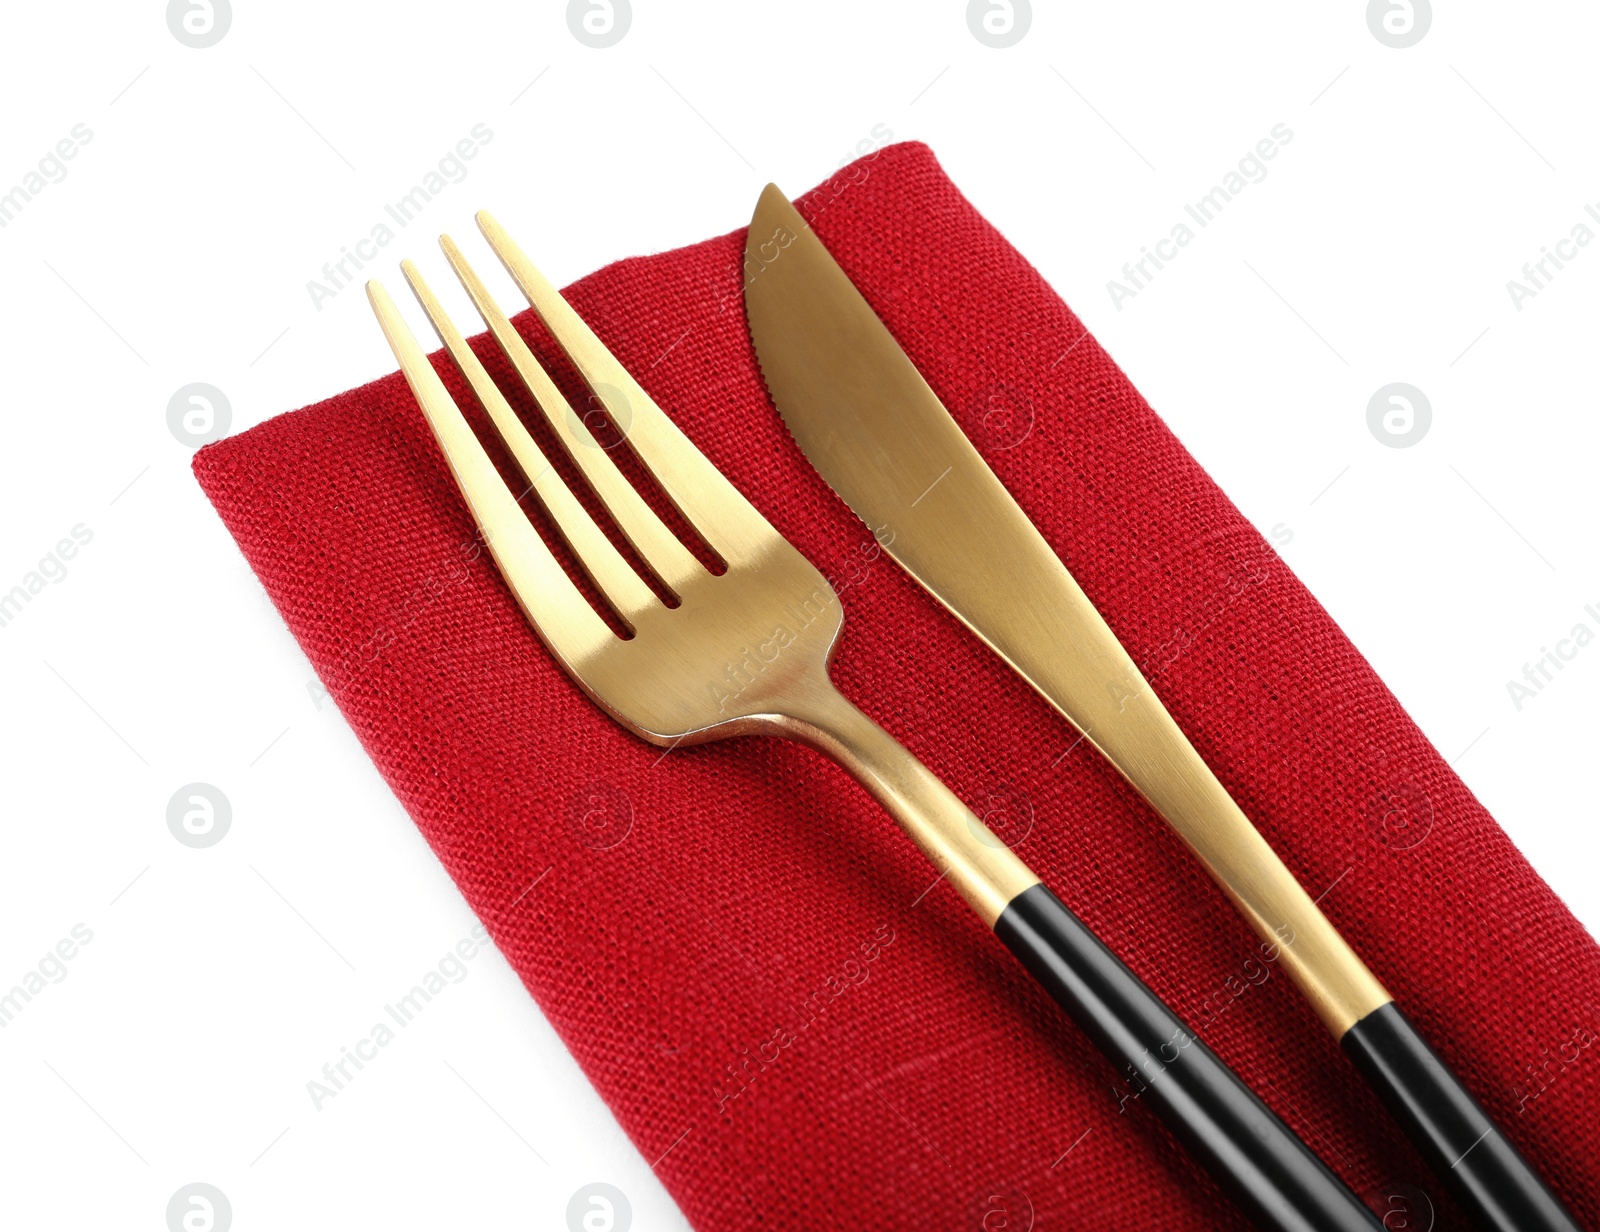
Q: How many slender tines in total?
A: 4